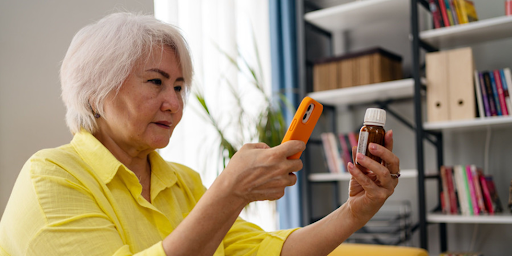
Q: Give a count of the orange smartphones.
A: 1